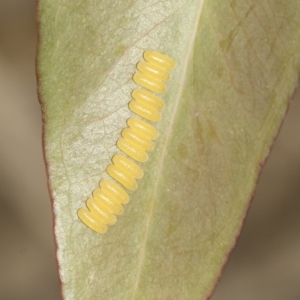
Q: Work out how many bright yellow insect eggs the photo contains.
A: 14